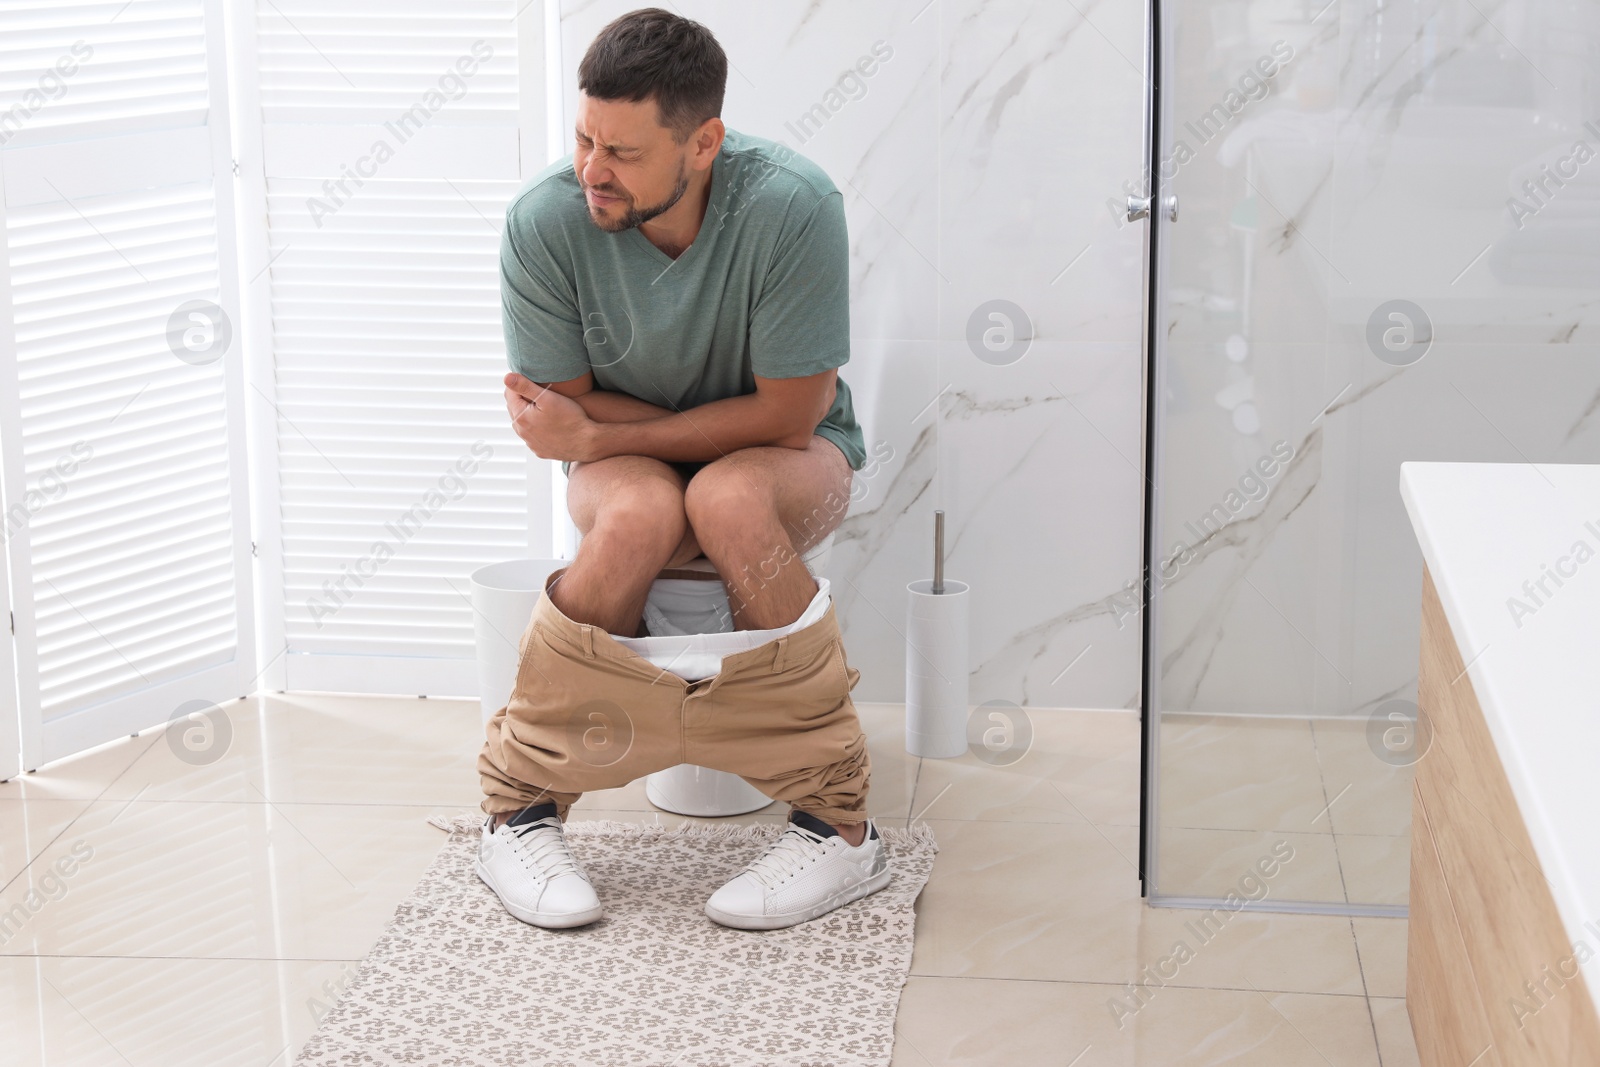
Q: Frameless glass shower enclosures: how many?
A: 1